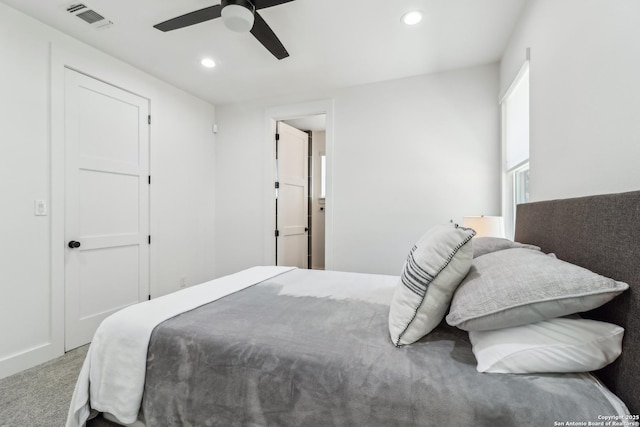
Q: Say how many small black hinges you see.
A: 7